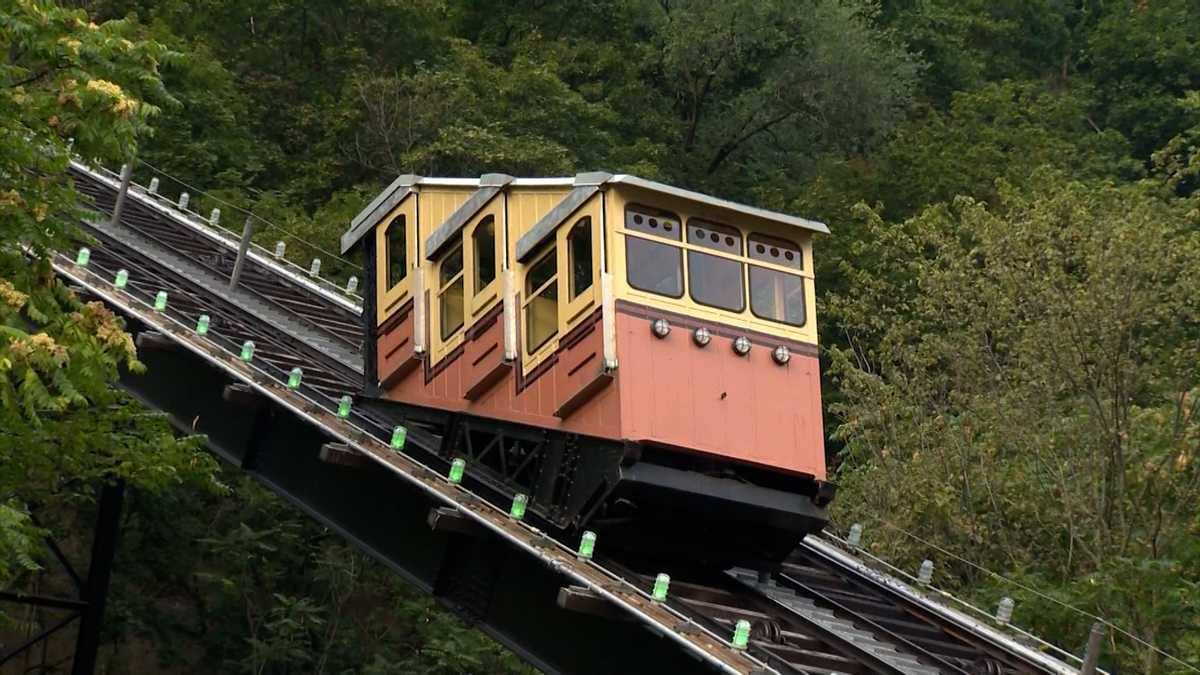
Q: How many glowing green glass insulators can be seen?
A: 13